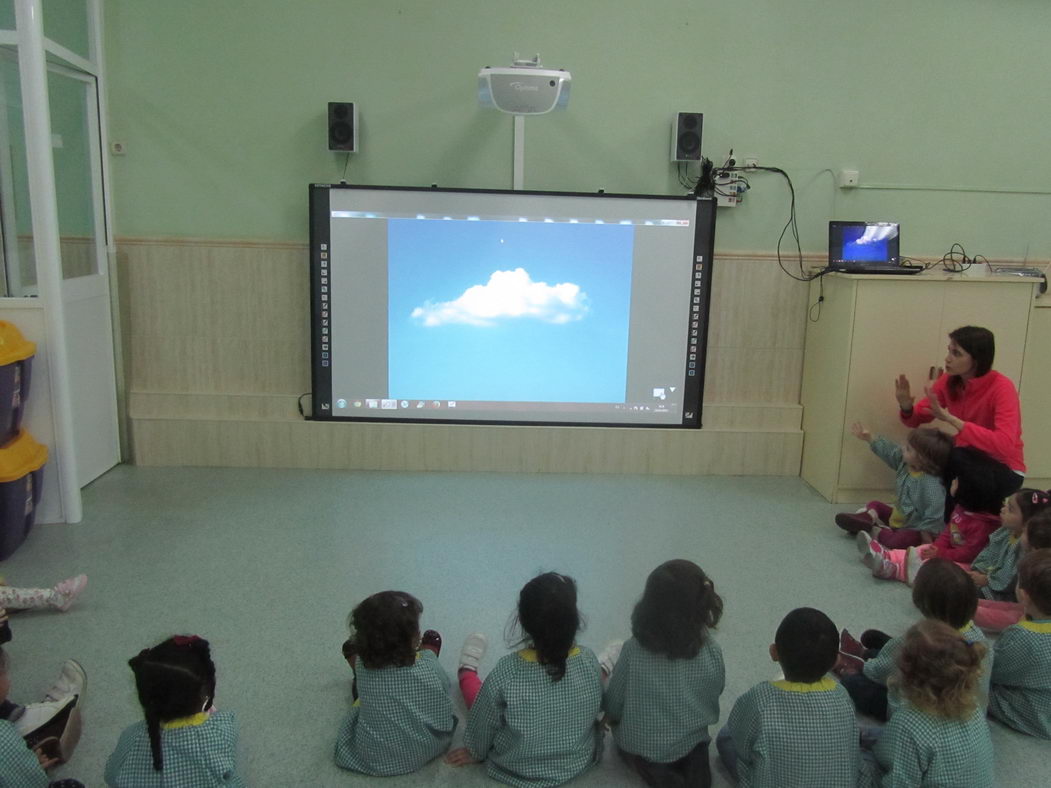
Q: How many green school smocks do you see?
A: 11